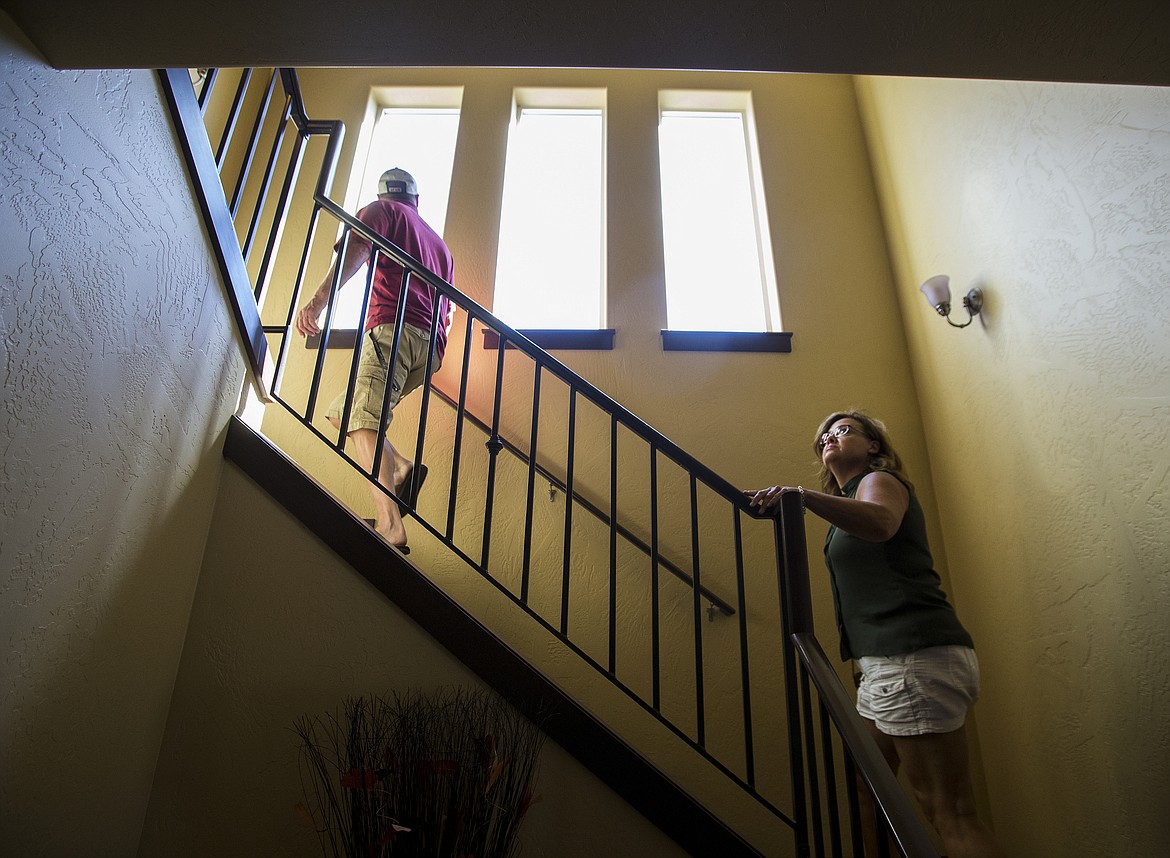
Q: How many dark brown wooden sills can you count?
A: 3